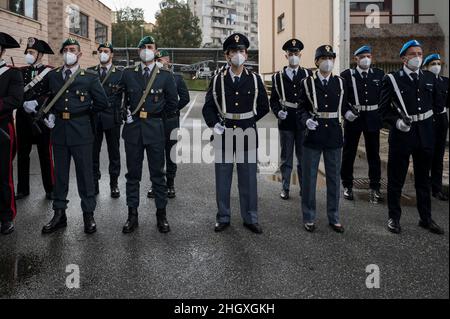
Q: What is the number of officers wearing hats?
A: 12